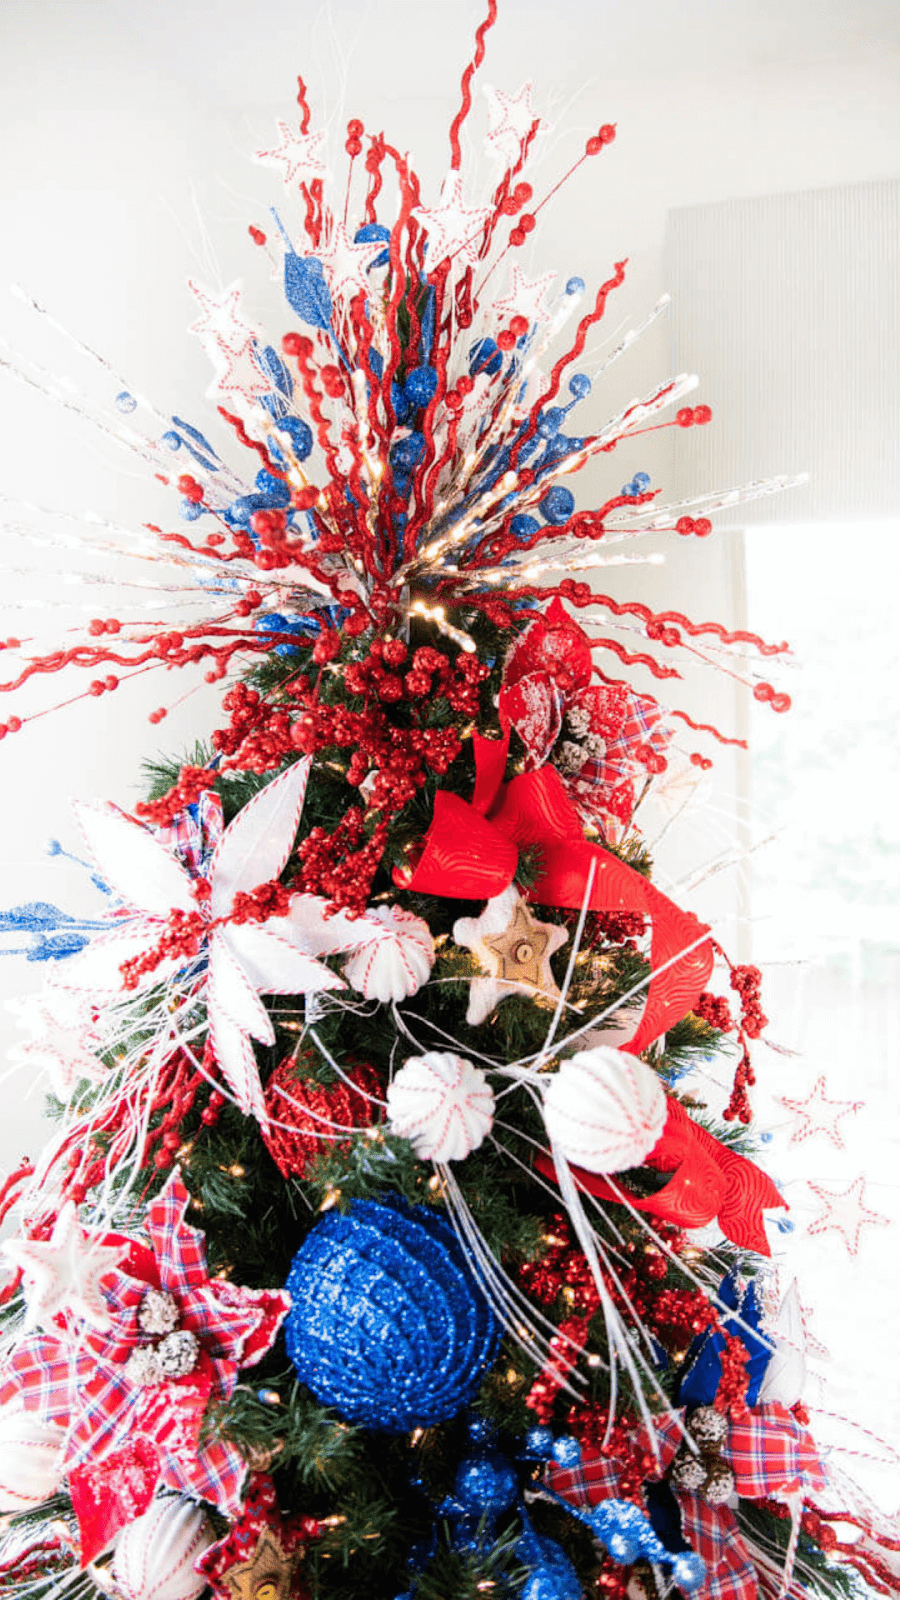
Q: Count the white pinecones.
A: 9